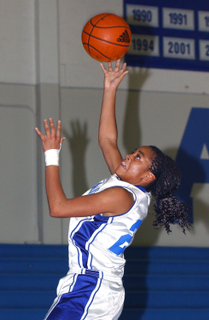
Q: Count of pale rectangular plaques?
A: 6